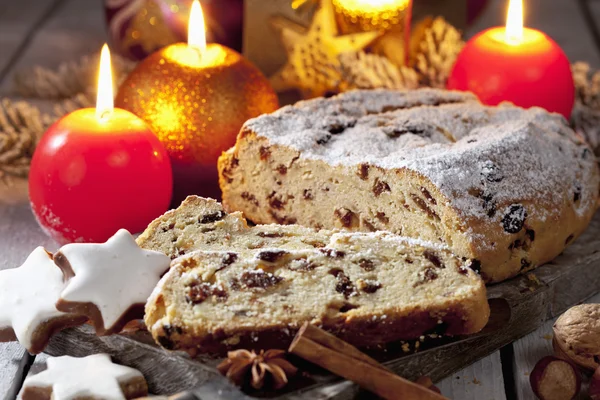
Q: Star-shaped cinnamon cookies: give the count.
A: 3